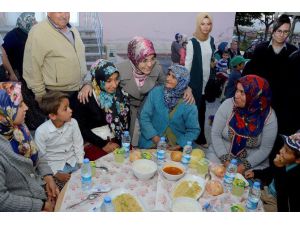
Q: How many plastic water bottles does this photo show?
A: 7